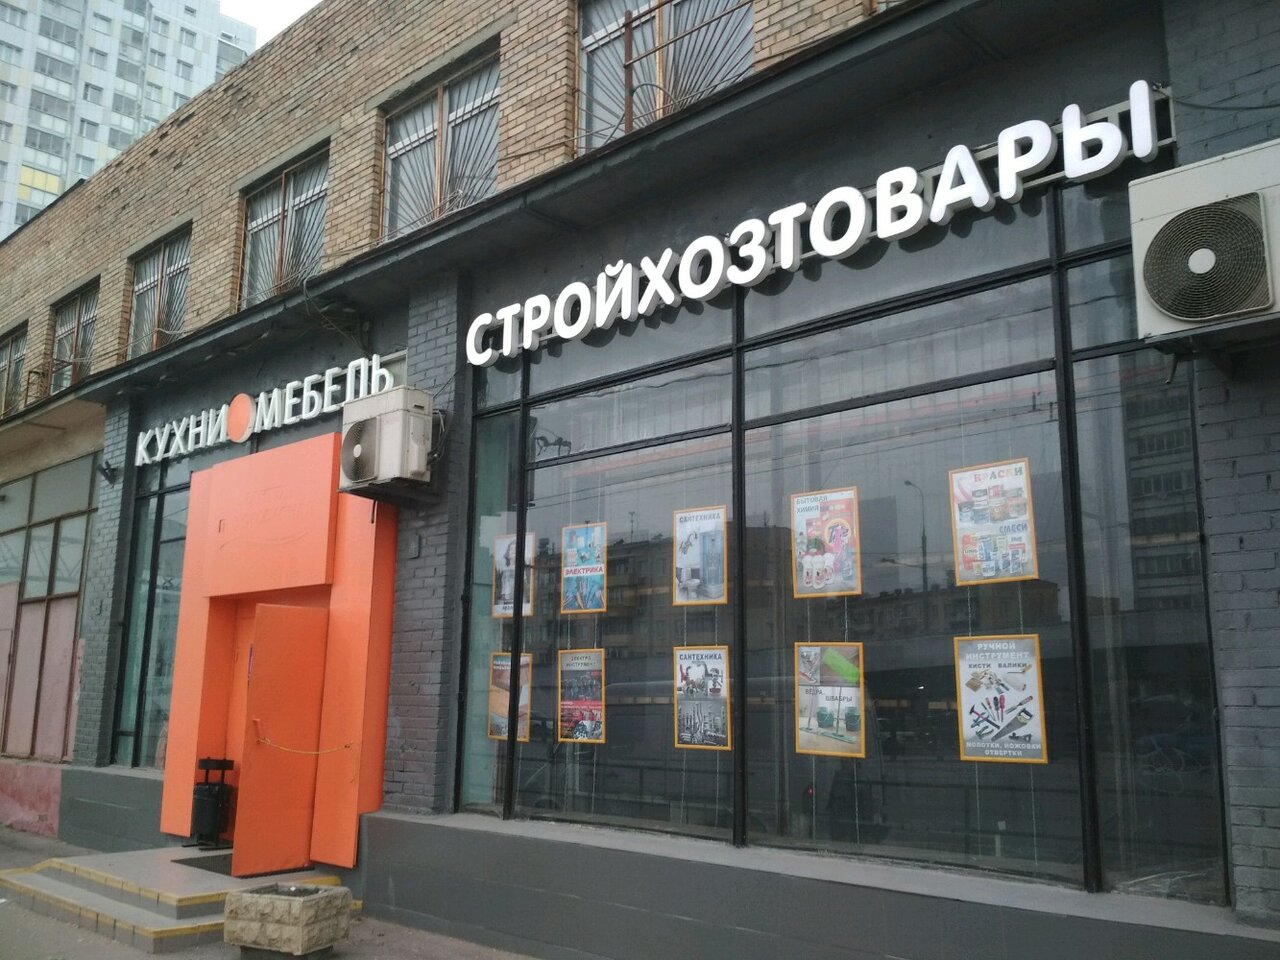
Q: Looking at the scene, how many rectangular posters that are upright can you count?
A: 10